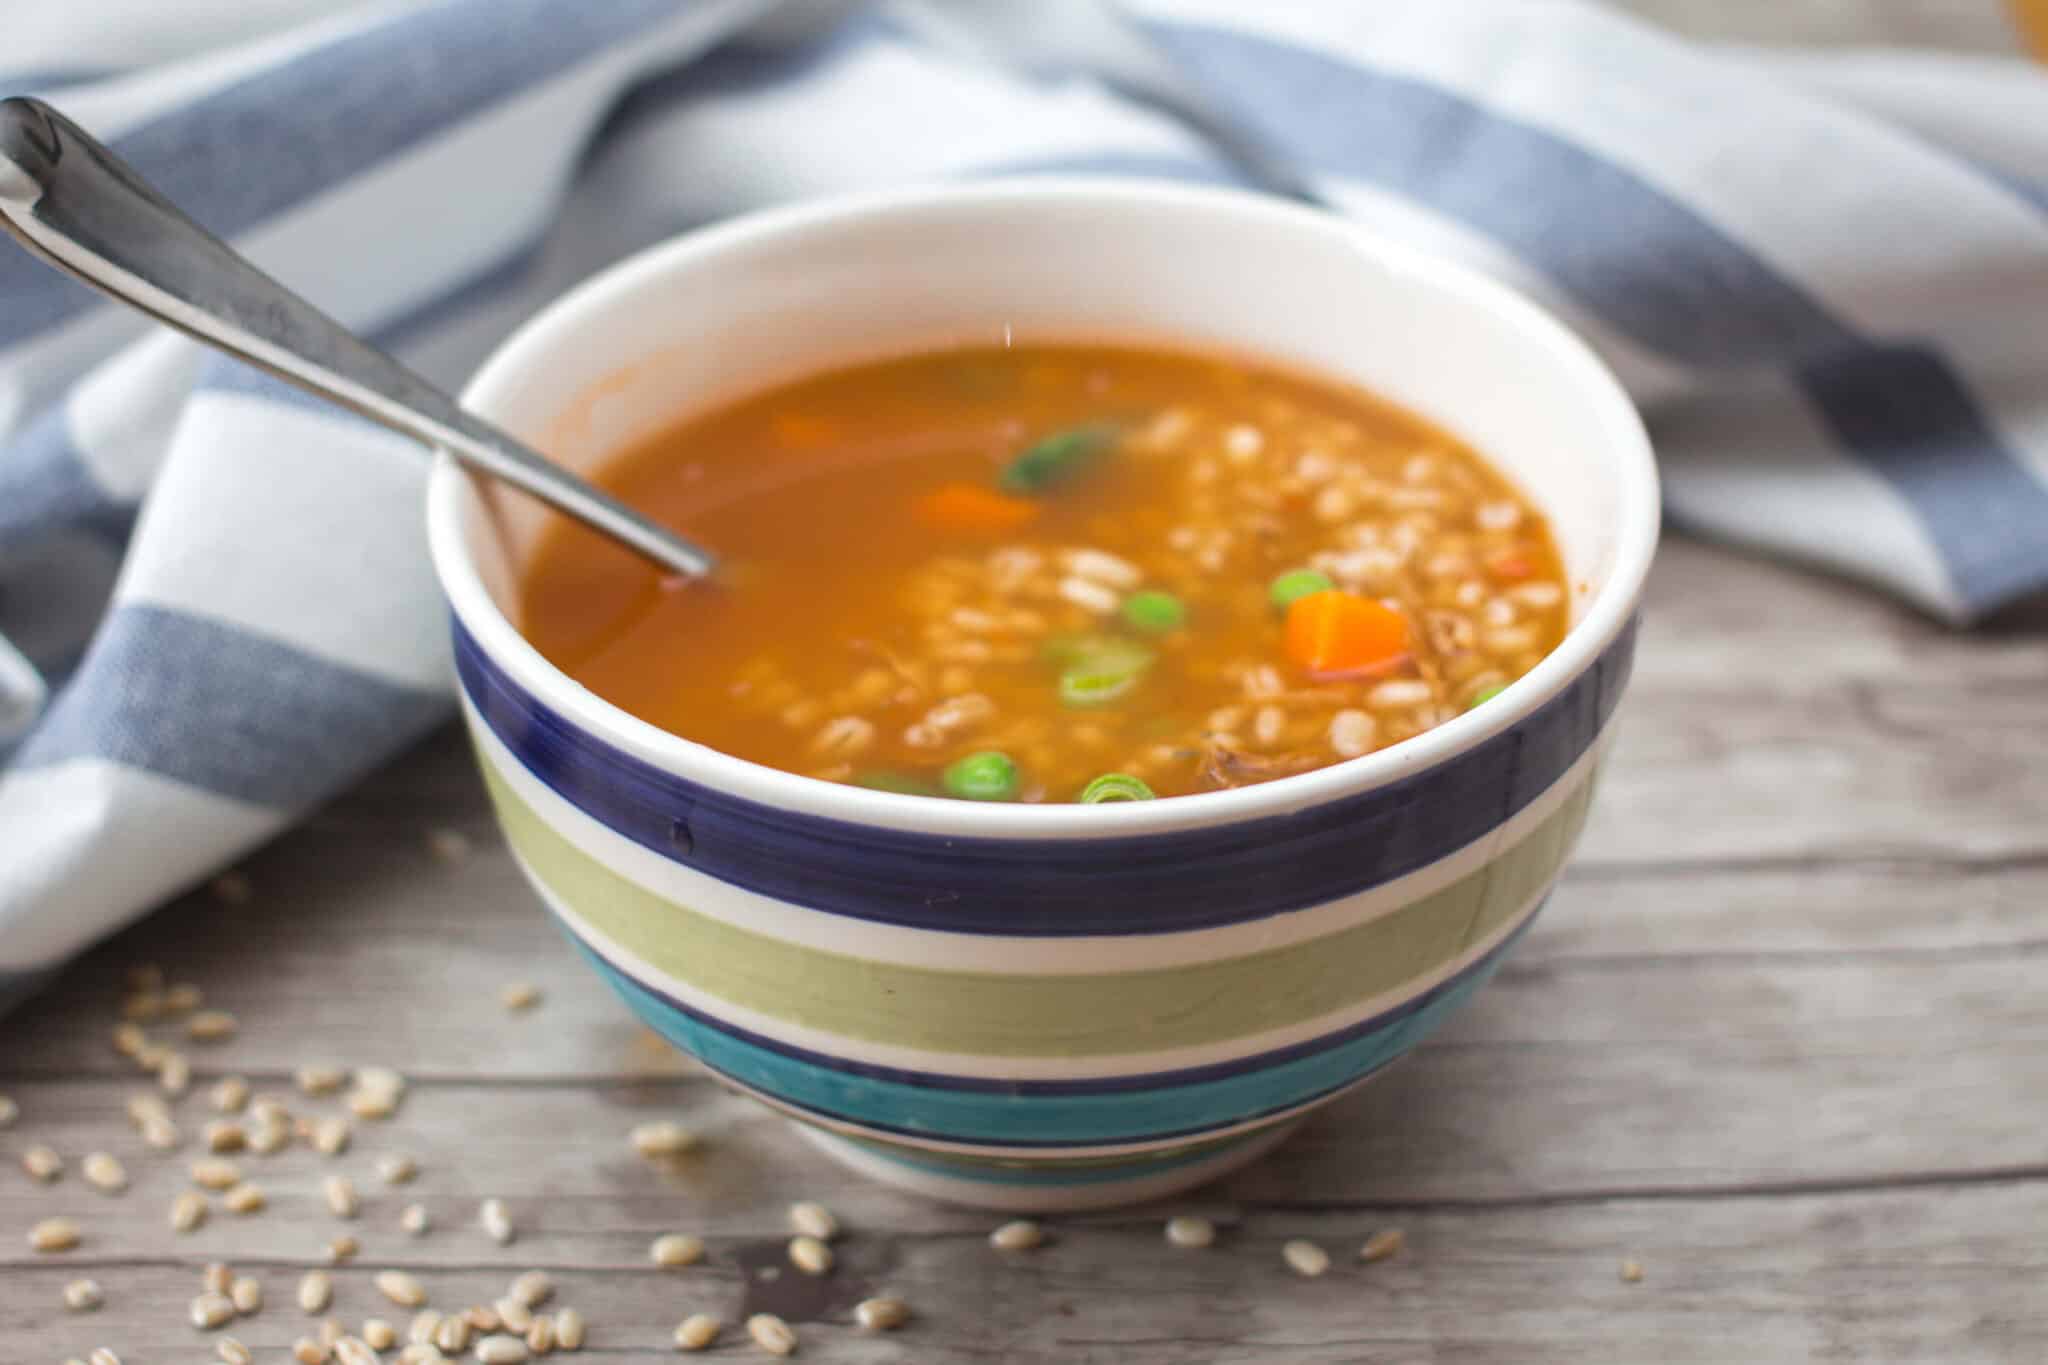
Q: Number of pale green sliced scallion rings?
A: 2